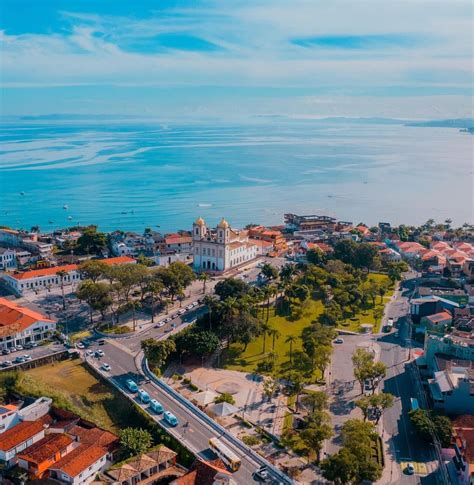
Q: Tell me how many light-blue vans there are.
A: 4